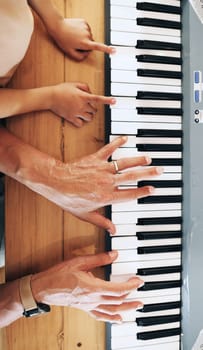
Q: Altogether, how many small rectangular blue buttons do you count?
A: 2